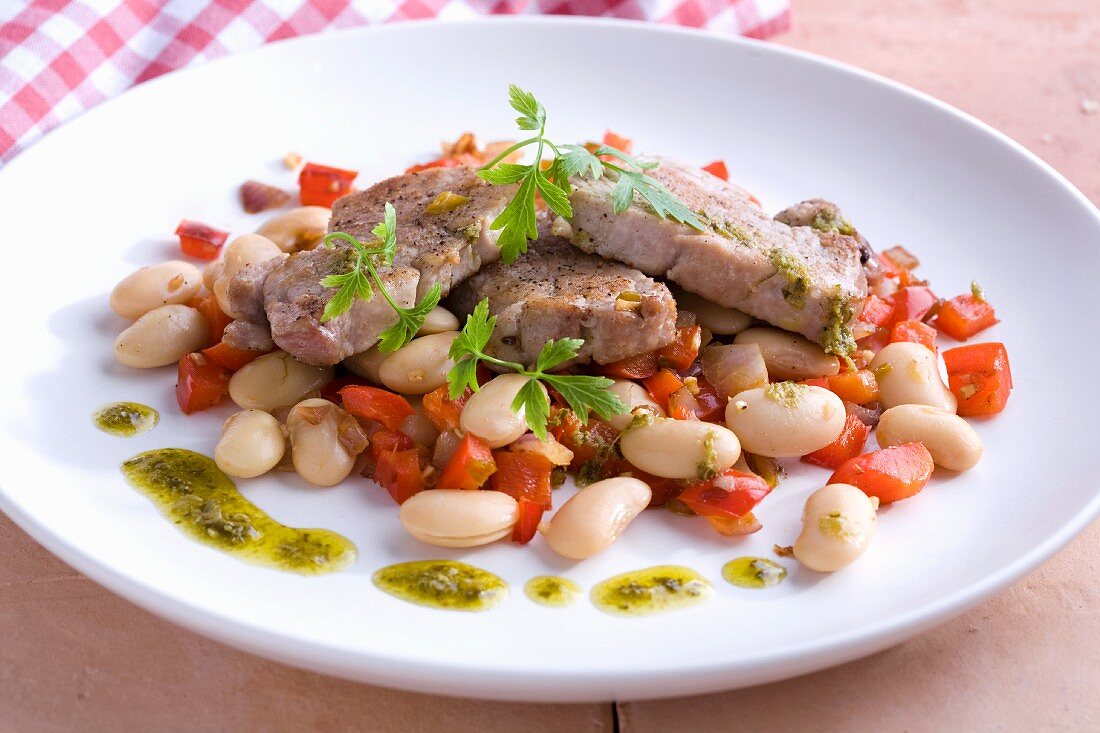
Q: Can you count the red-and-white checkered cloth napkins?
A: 1